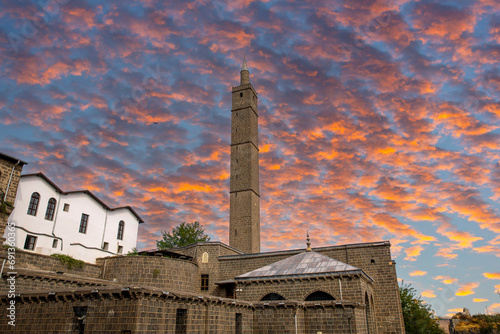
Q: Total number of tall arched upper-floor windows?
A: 3